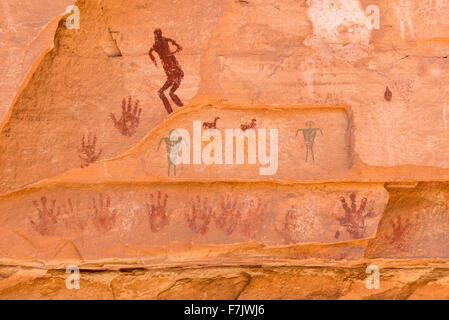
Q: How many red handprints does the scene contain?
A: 12